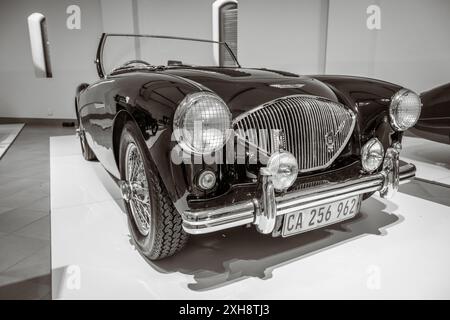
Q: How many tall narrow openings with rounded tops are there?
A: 2